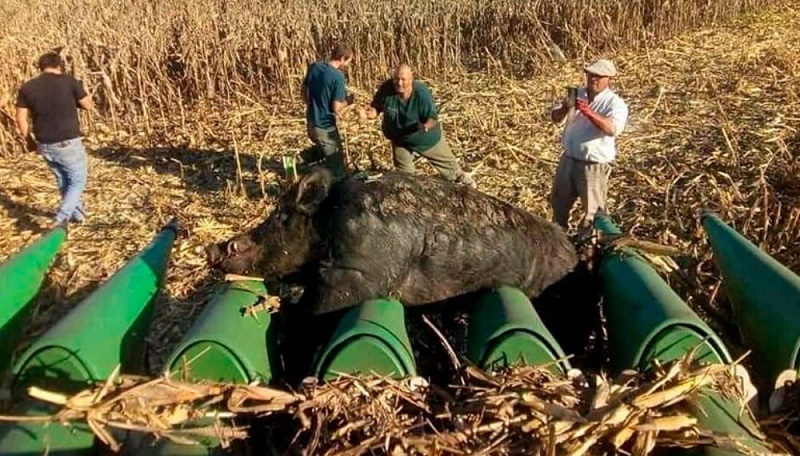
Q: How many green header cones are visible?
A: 7